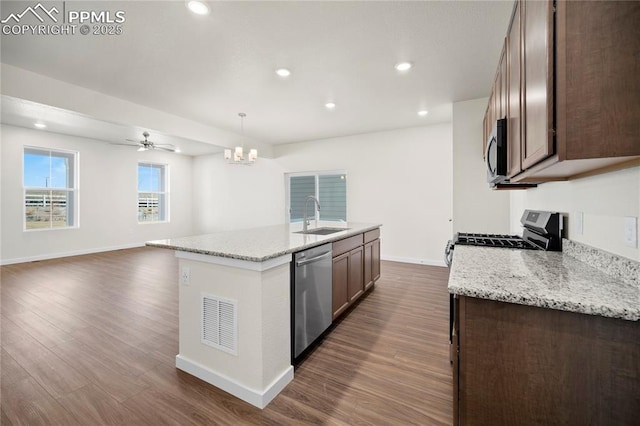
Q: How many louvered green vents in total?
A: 0